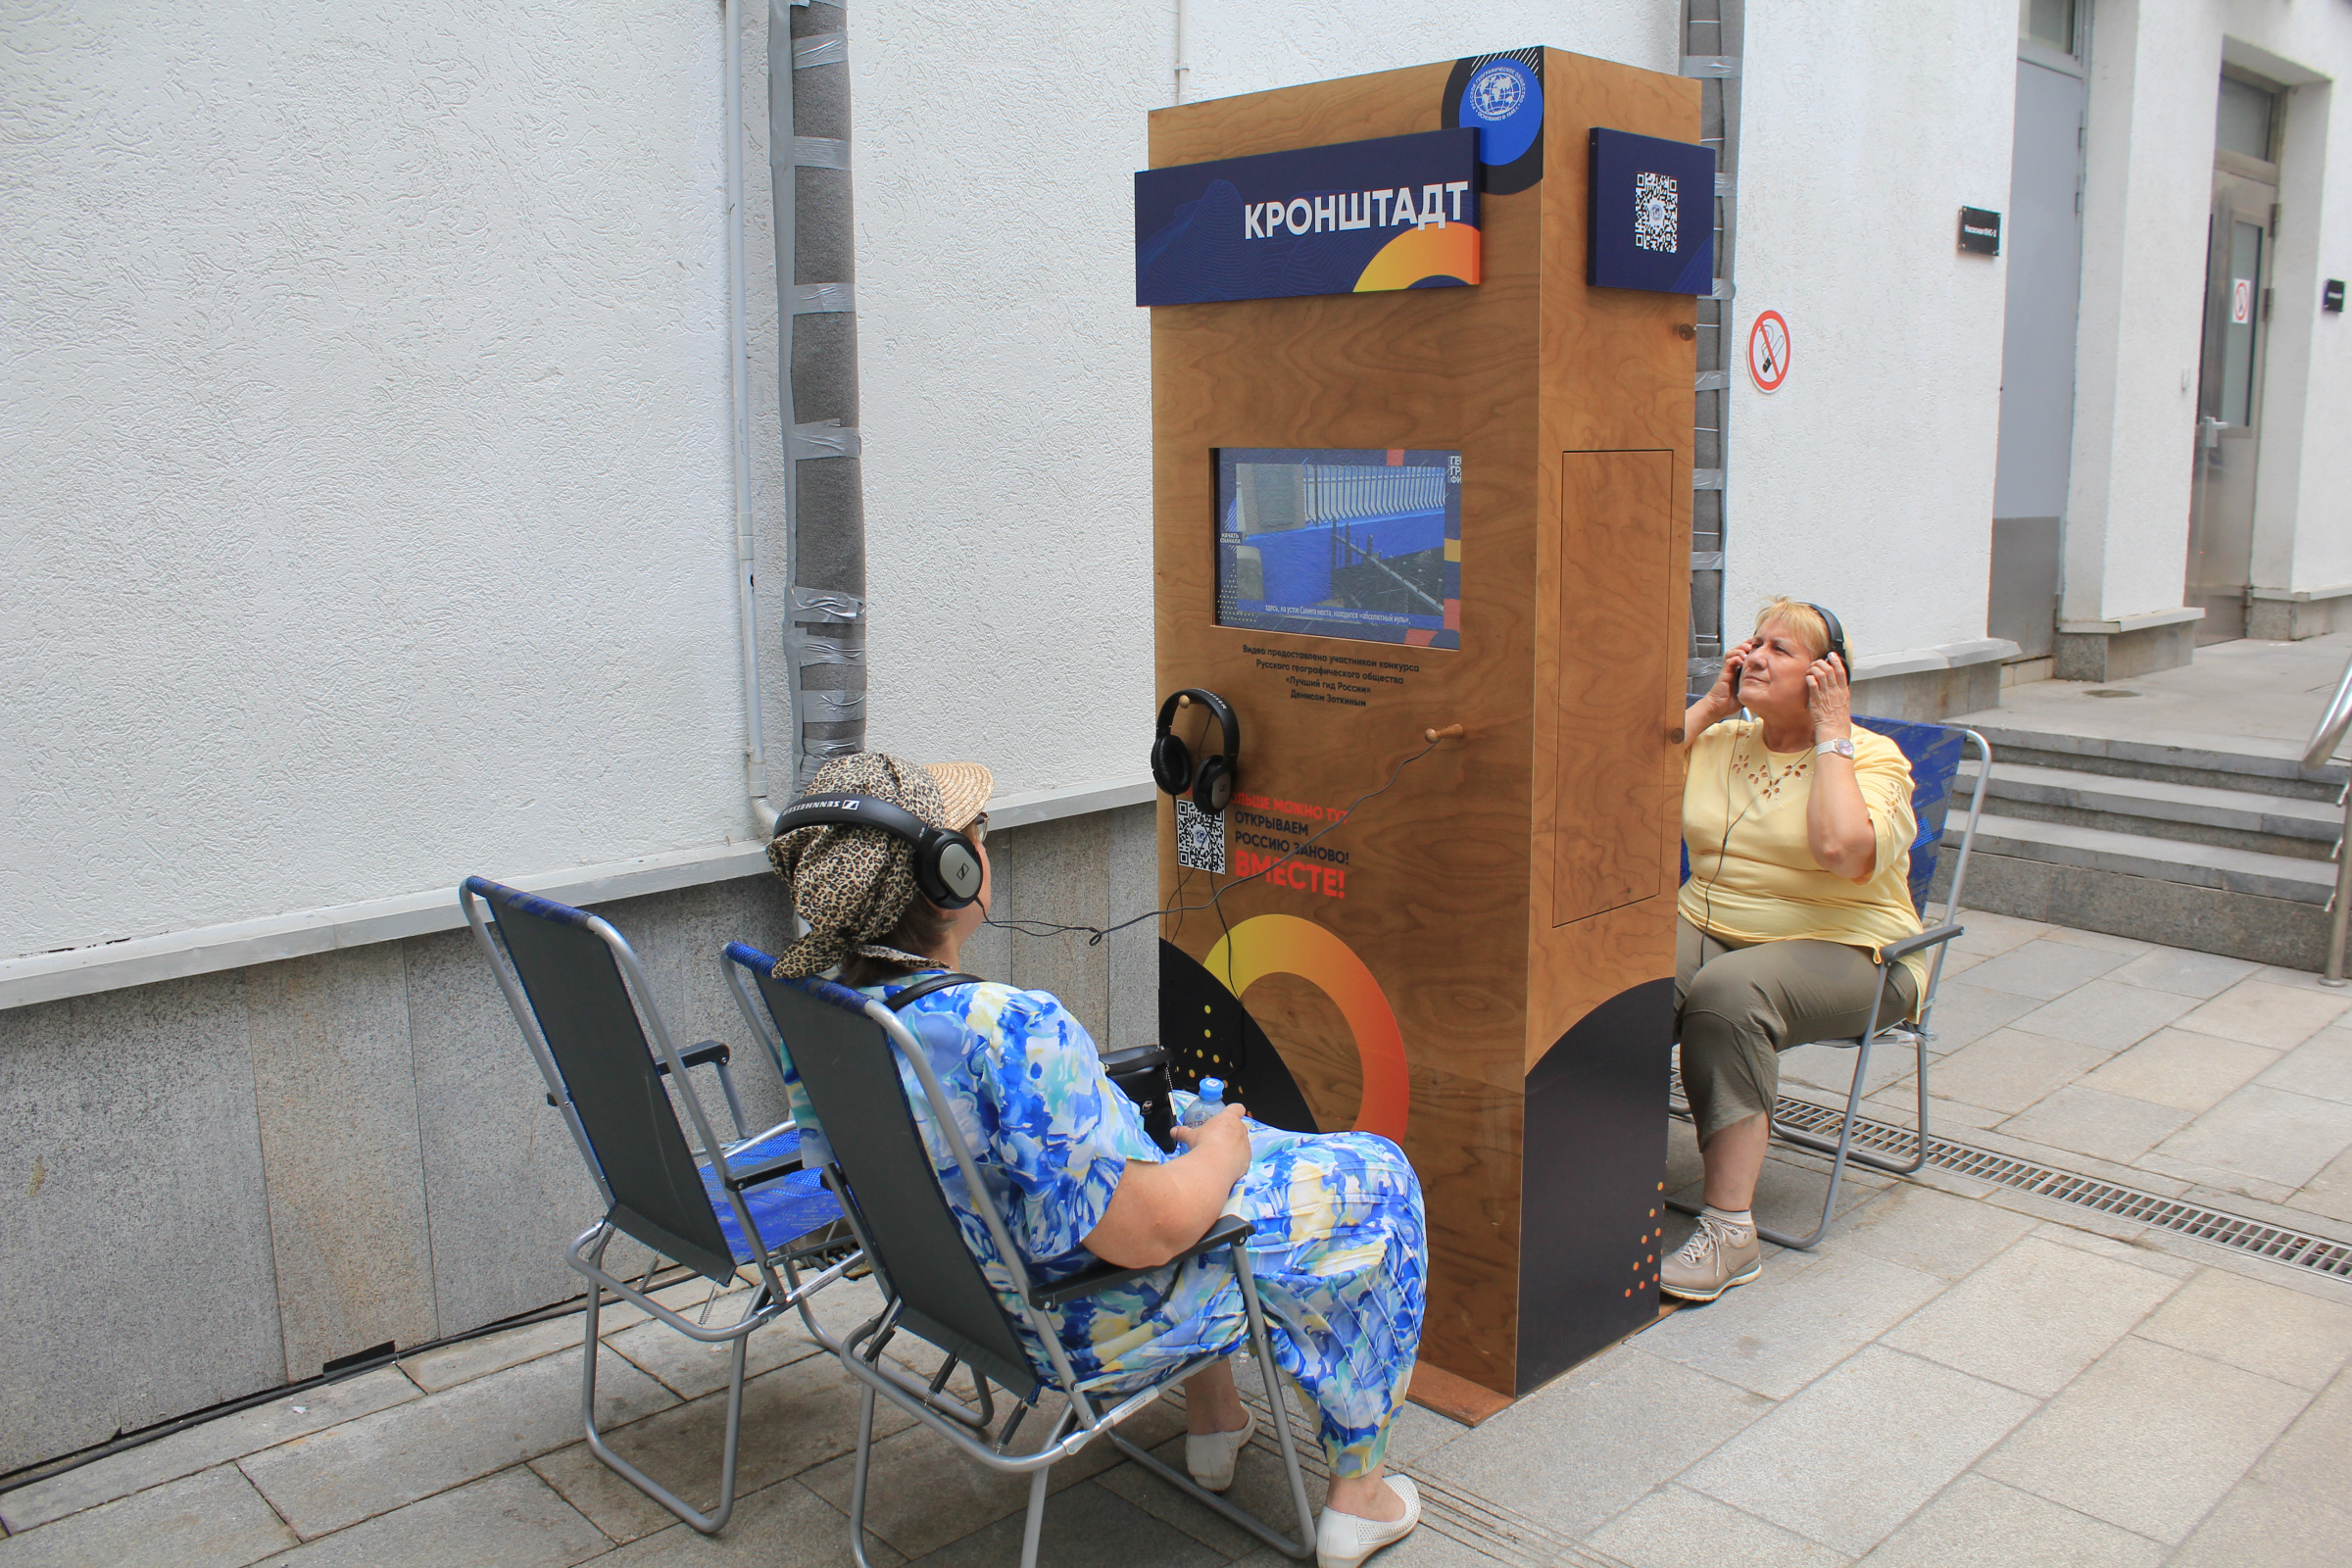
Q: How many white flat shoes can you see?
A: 2